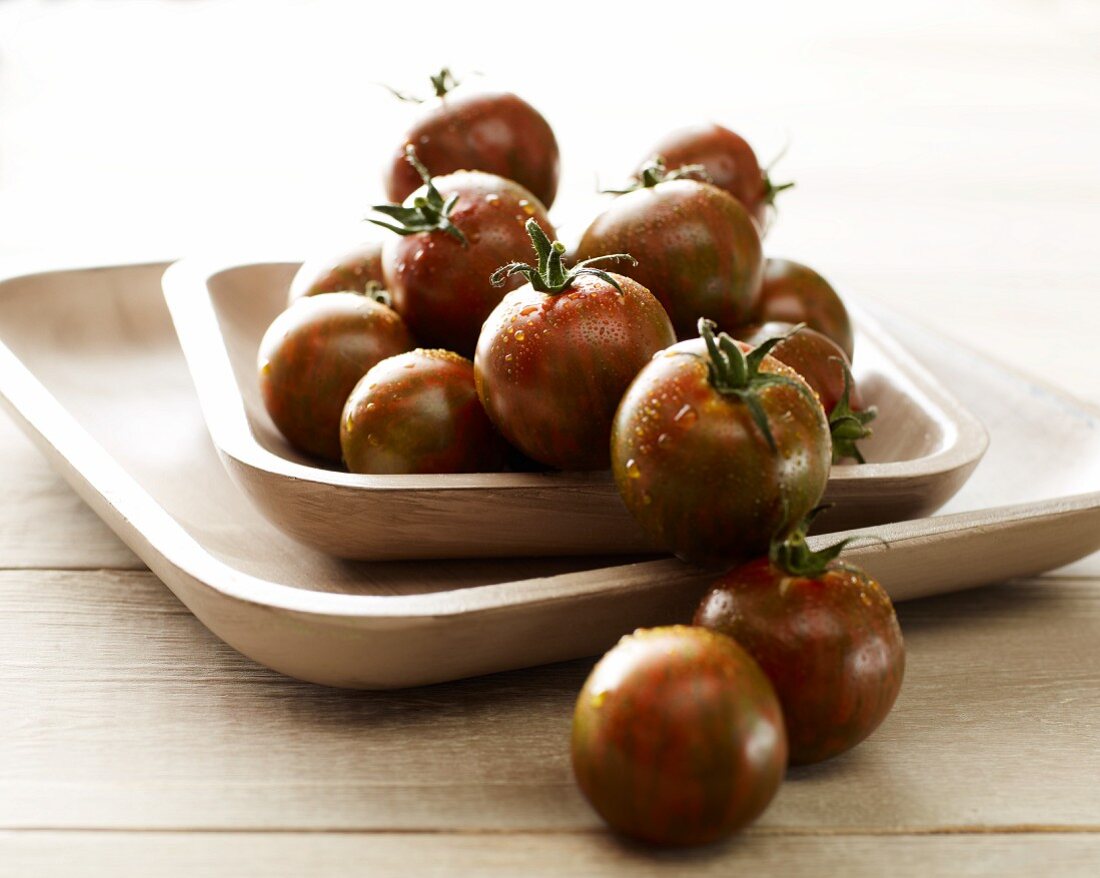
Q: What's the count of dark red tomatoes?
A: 13